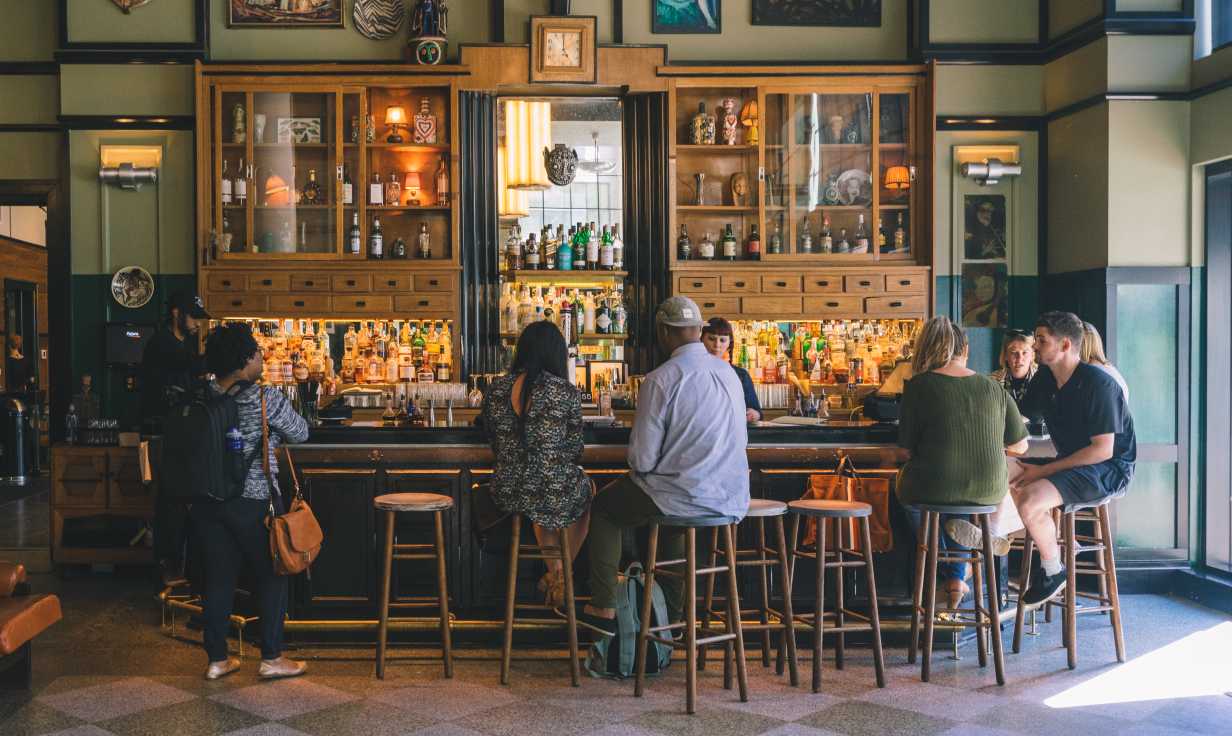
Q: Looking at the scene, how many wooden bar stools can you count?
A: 8